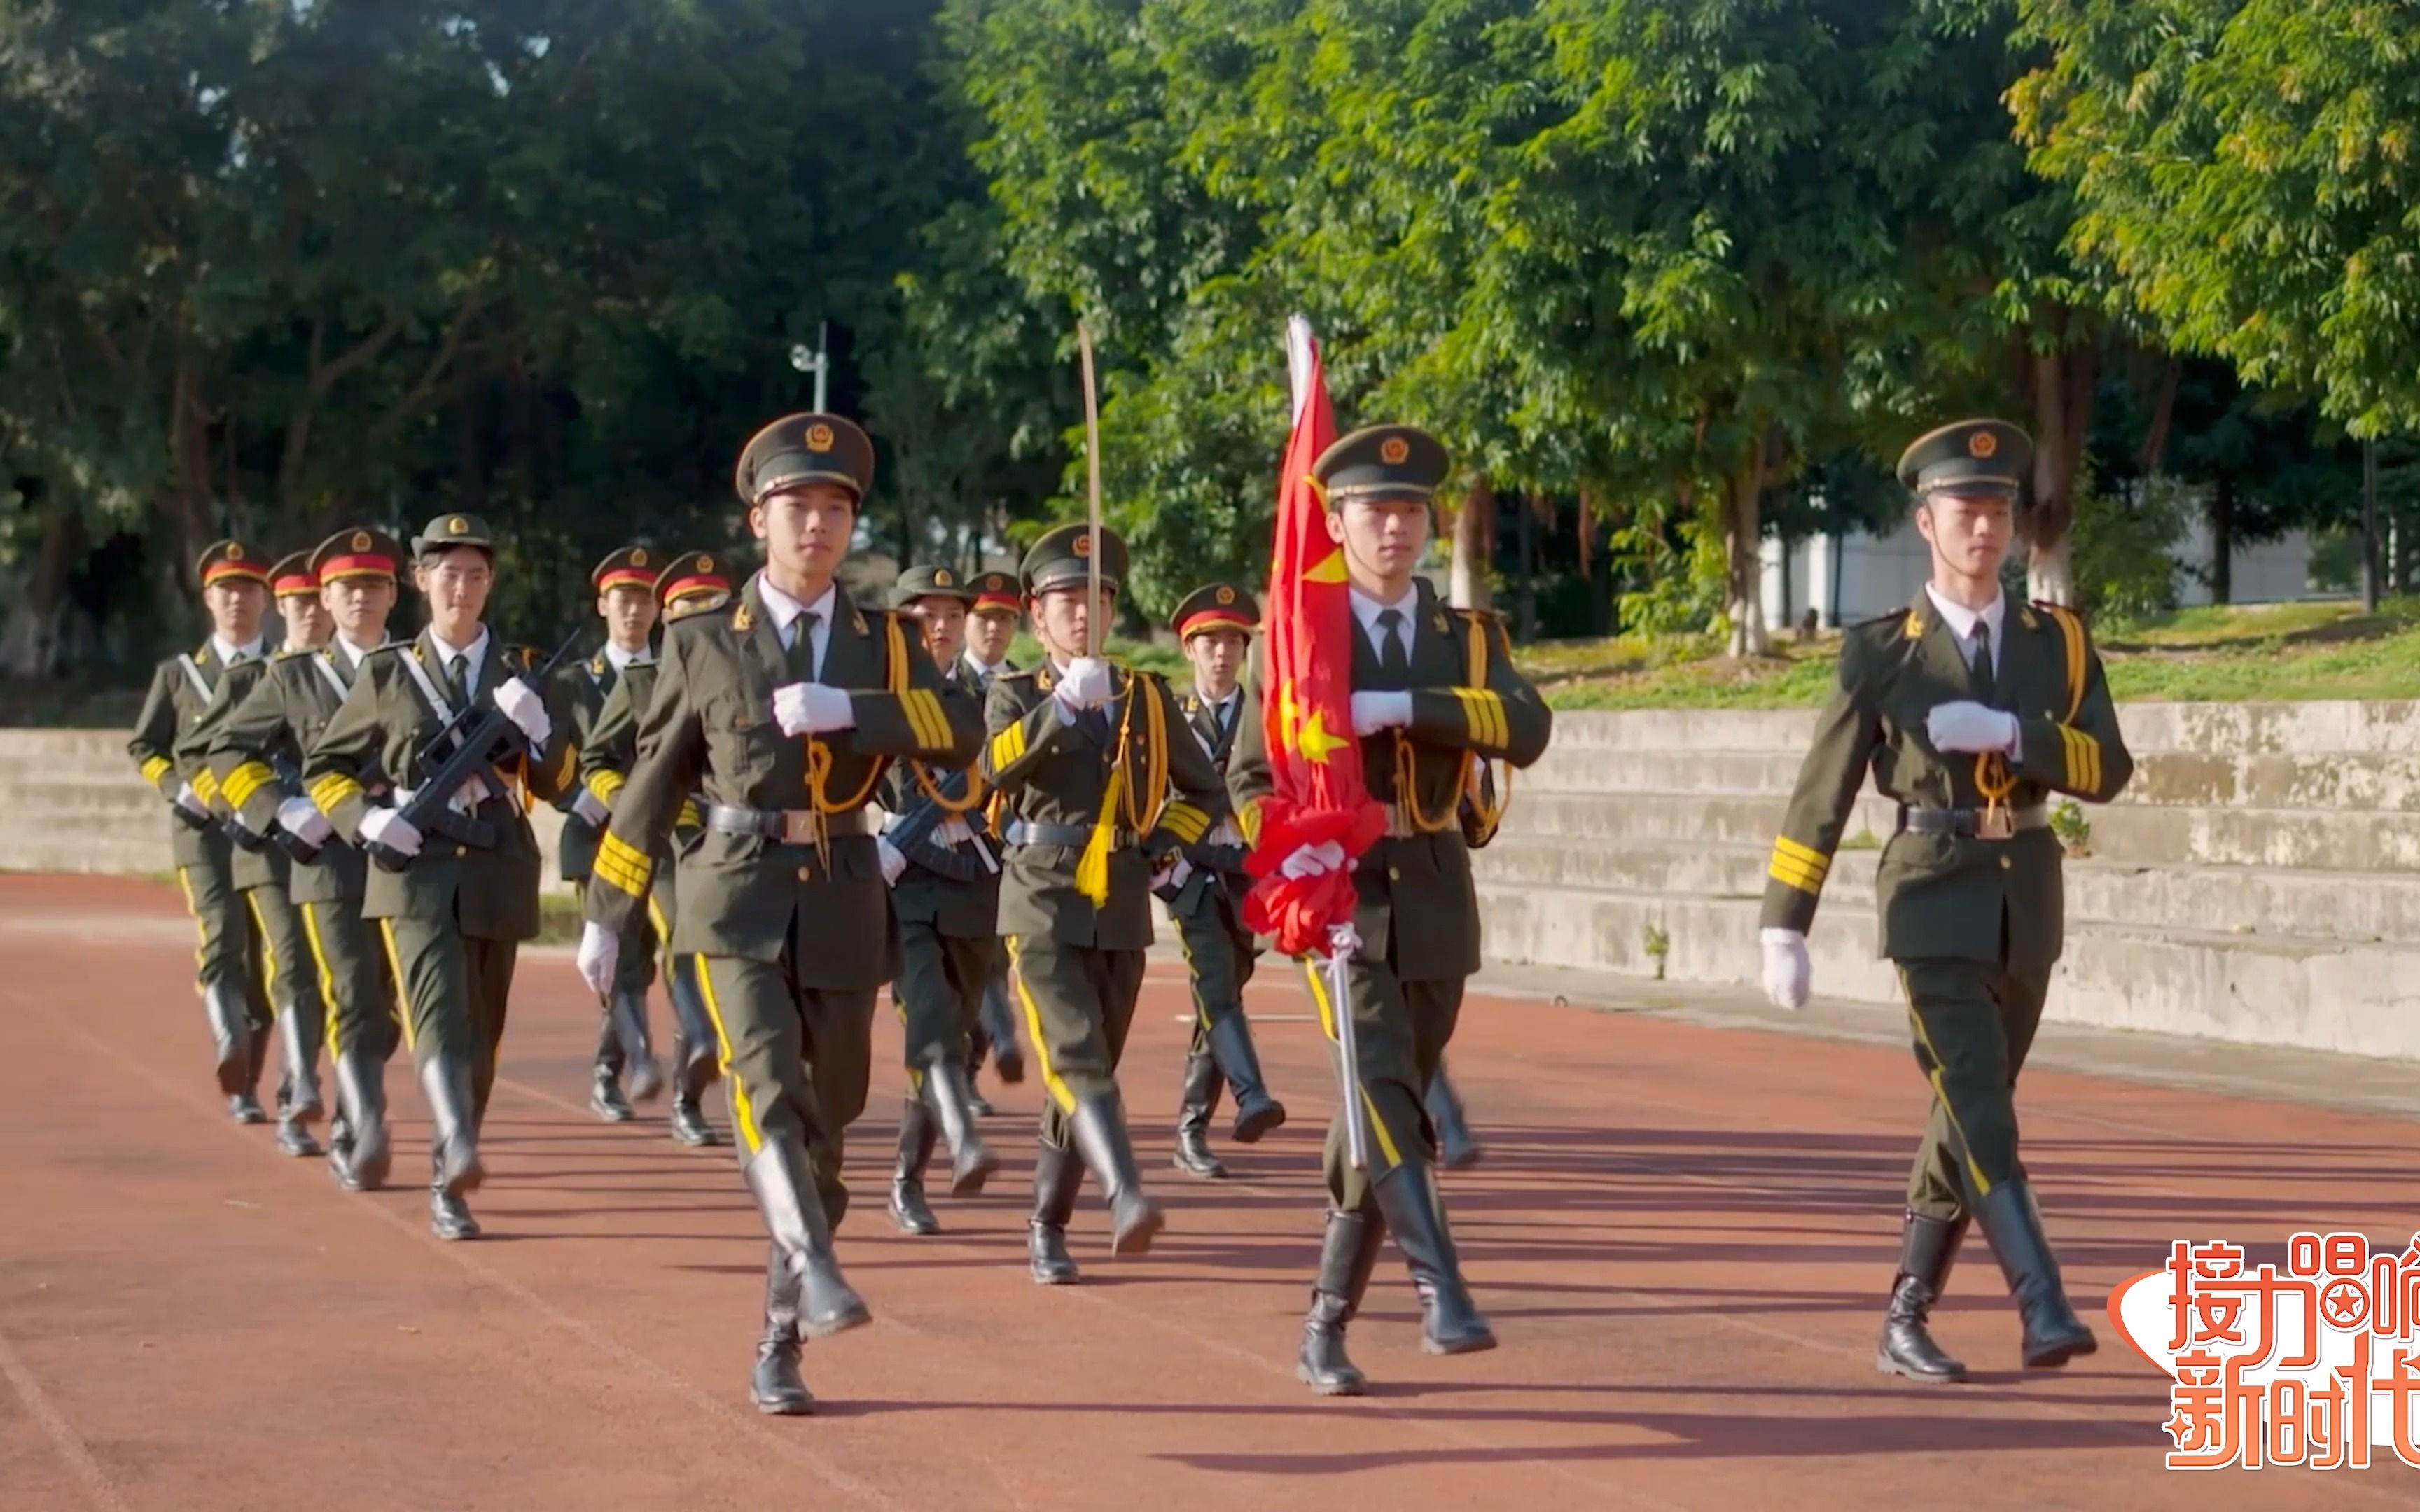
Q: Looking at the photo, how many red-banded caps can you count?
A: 7